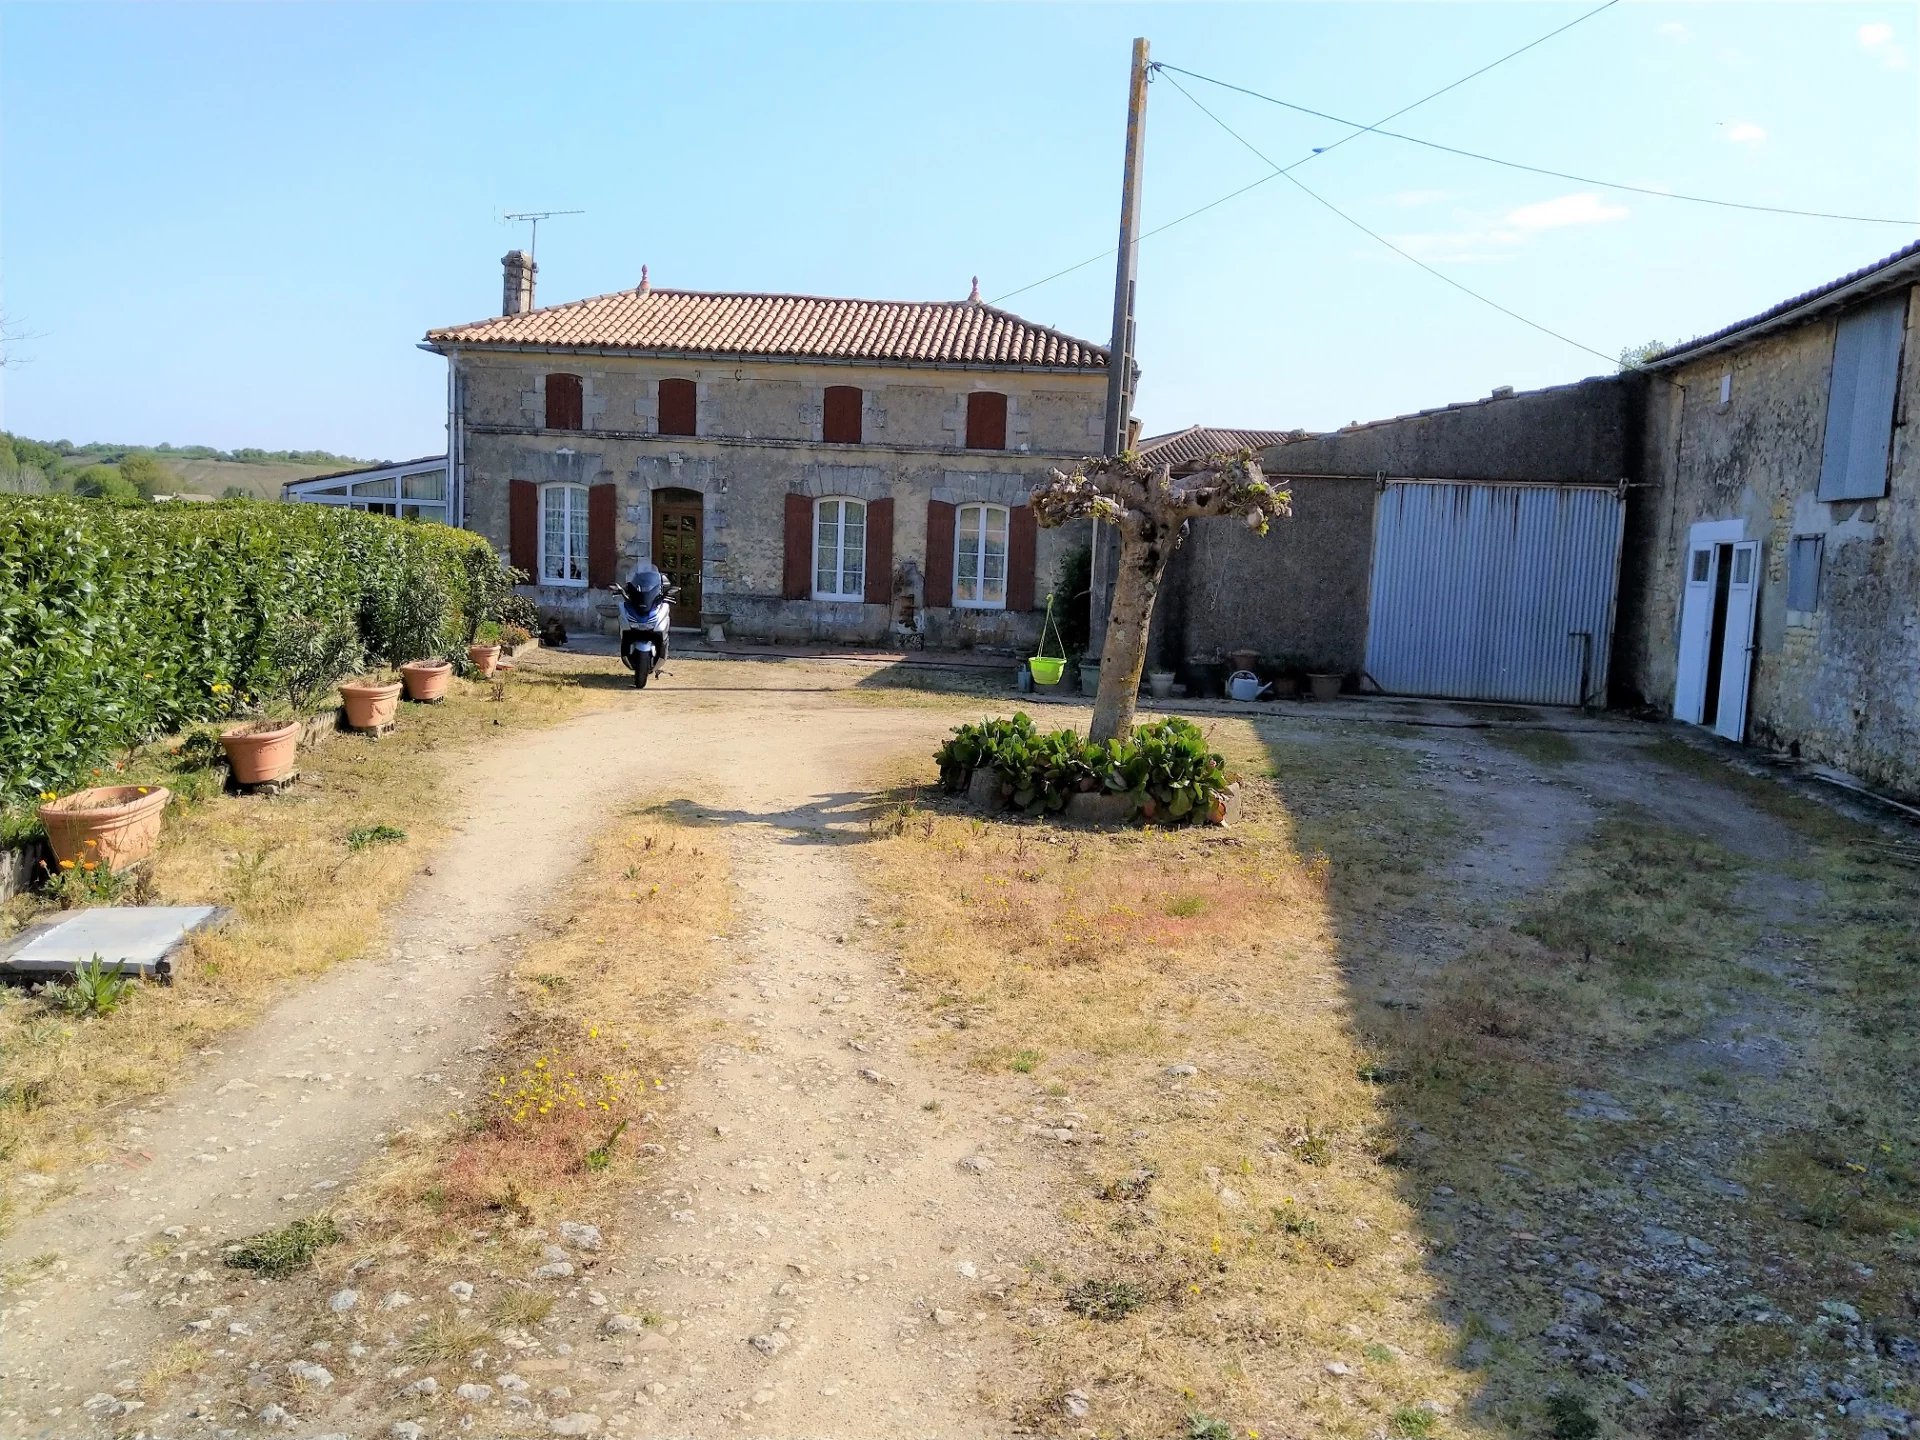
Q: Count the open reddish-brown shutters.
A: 6